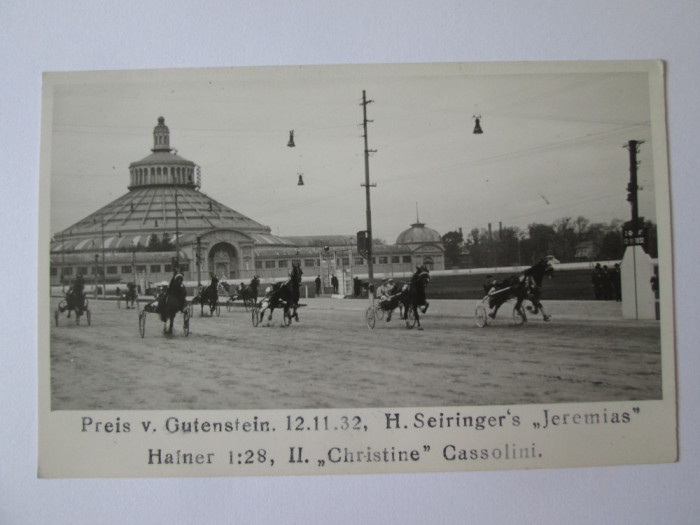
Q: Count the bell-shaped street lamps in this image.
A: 3